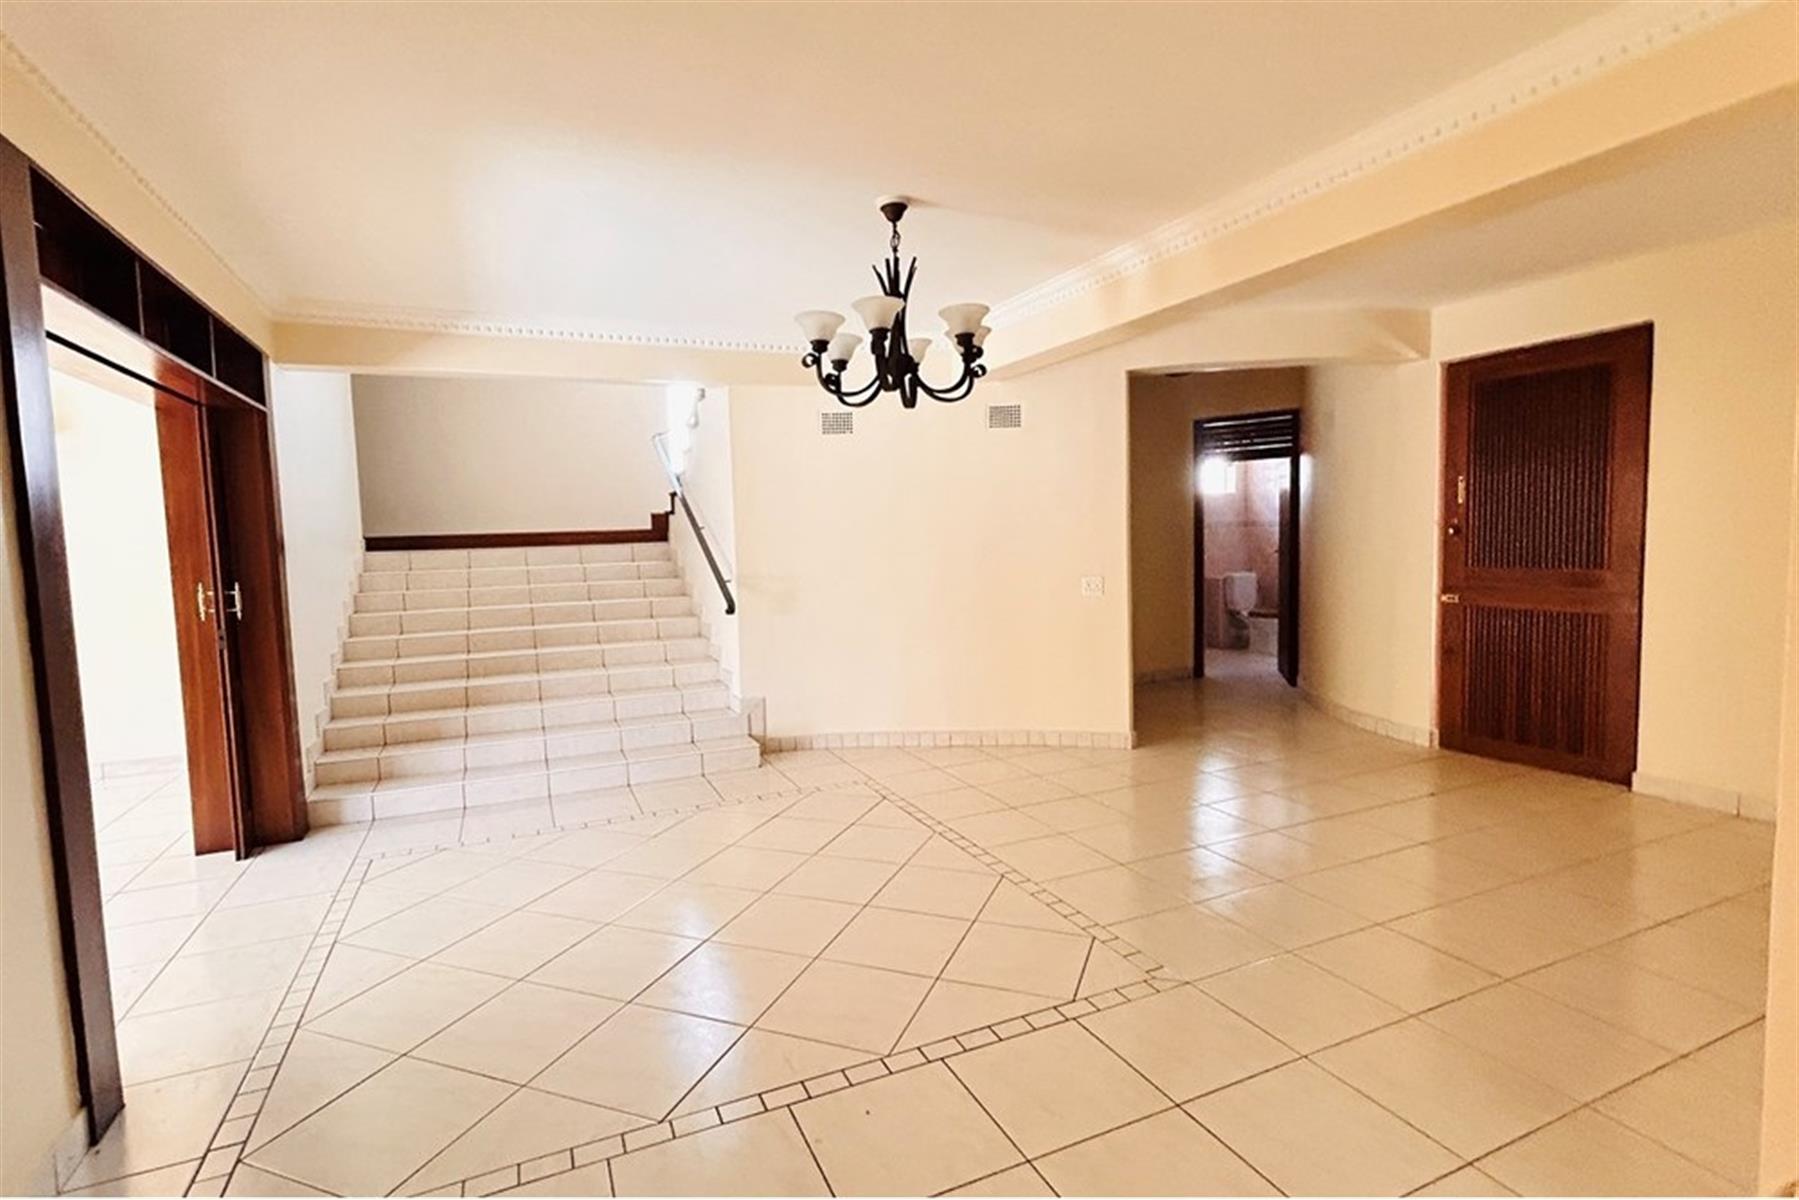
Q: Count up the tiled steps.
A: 10